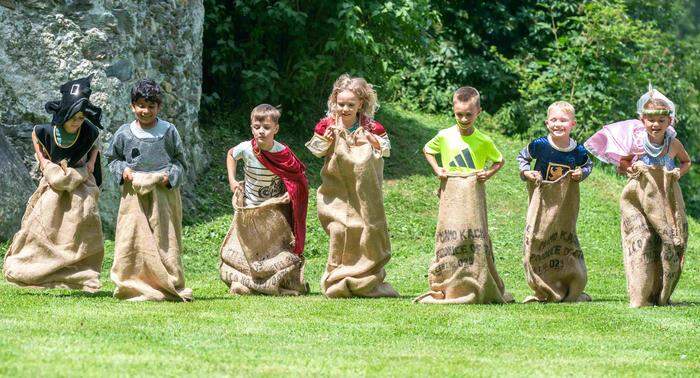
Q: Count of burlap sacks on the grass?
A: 7